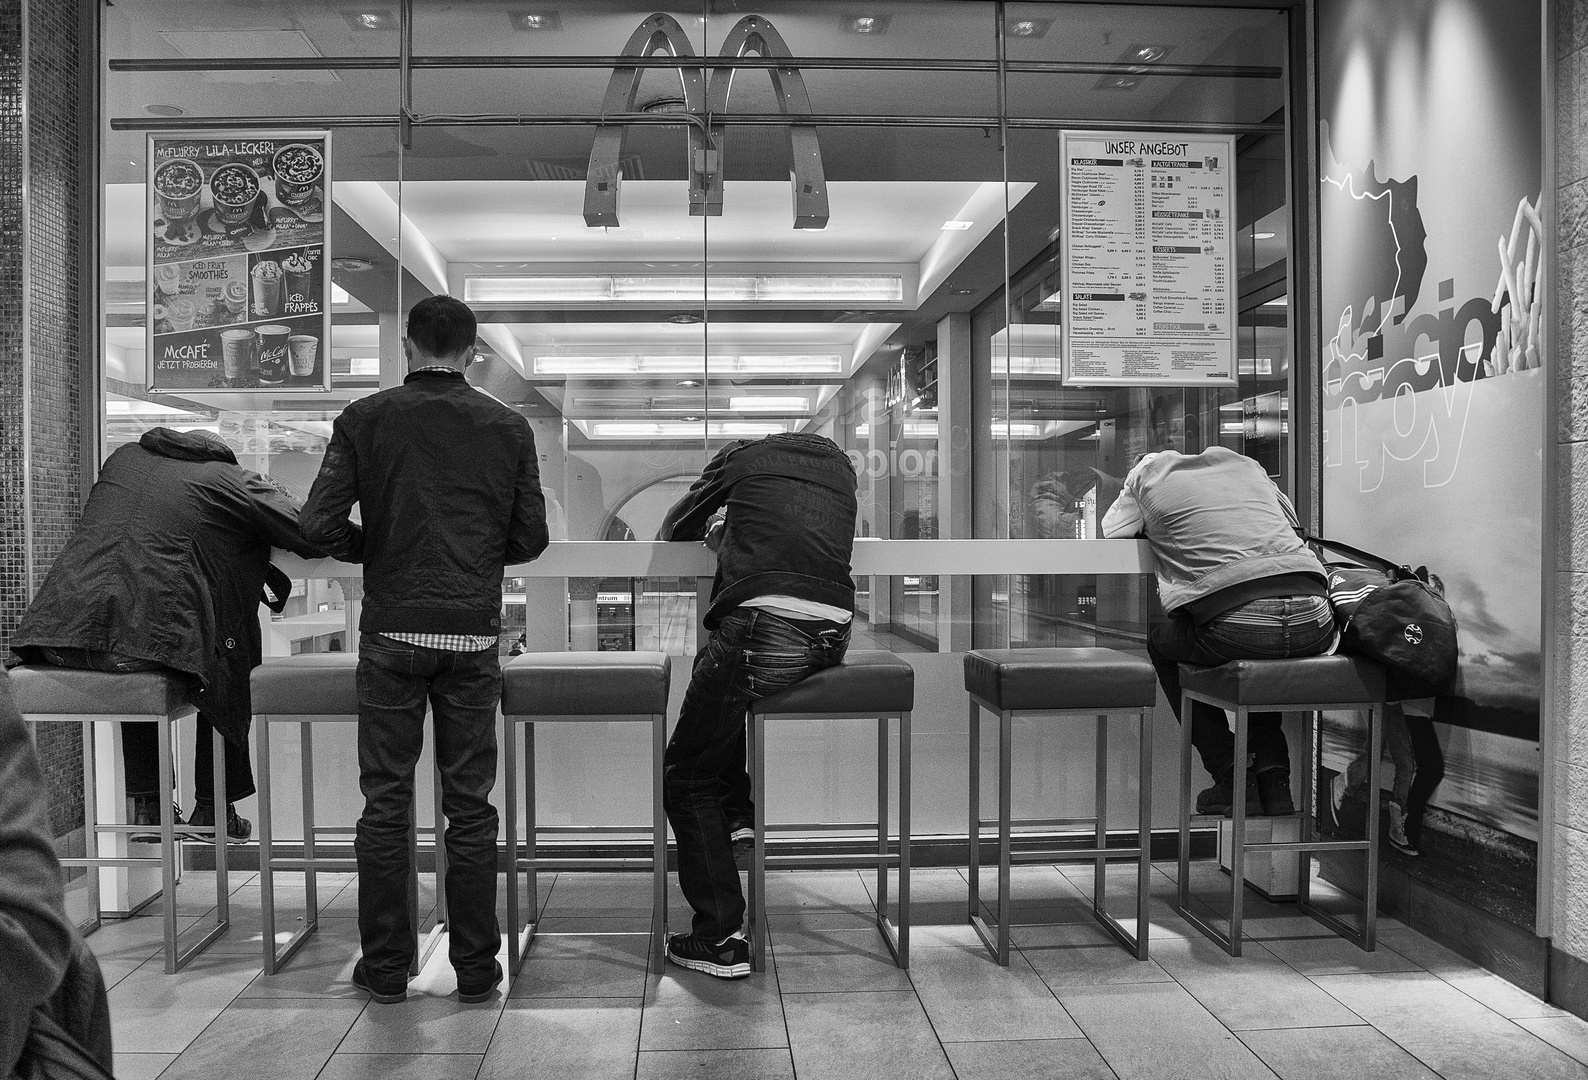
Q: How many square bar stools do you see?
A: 6